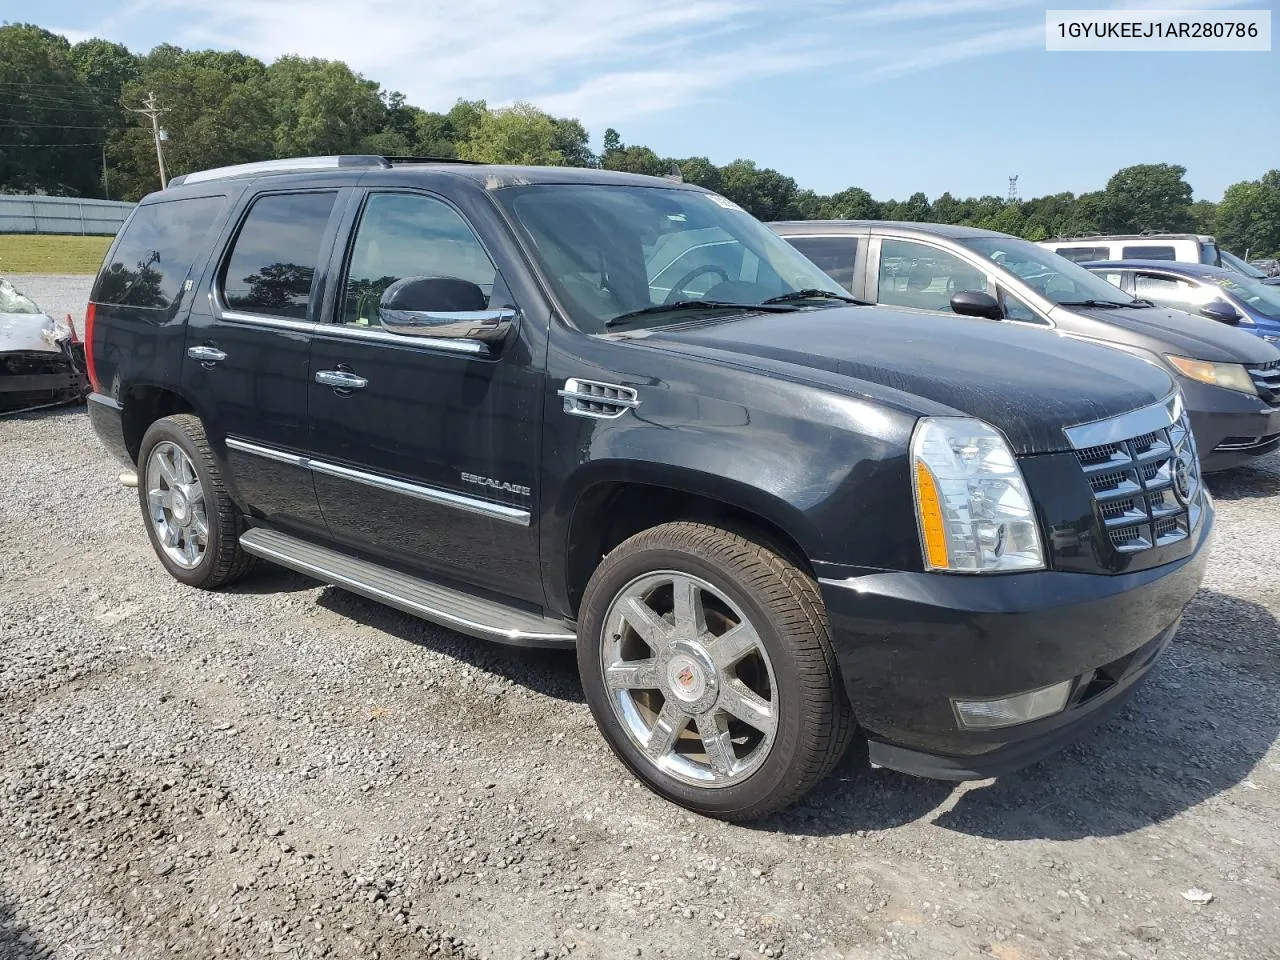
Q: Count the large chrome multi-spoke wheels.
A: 2